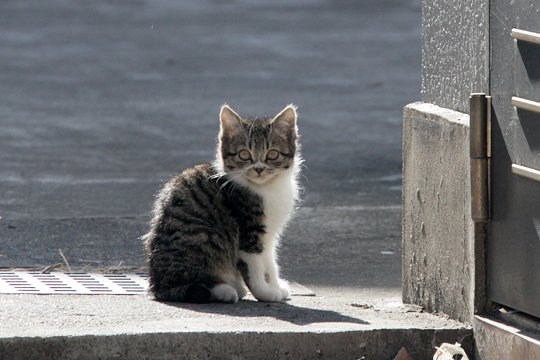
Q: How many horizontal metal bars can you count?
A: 3